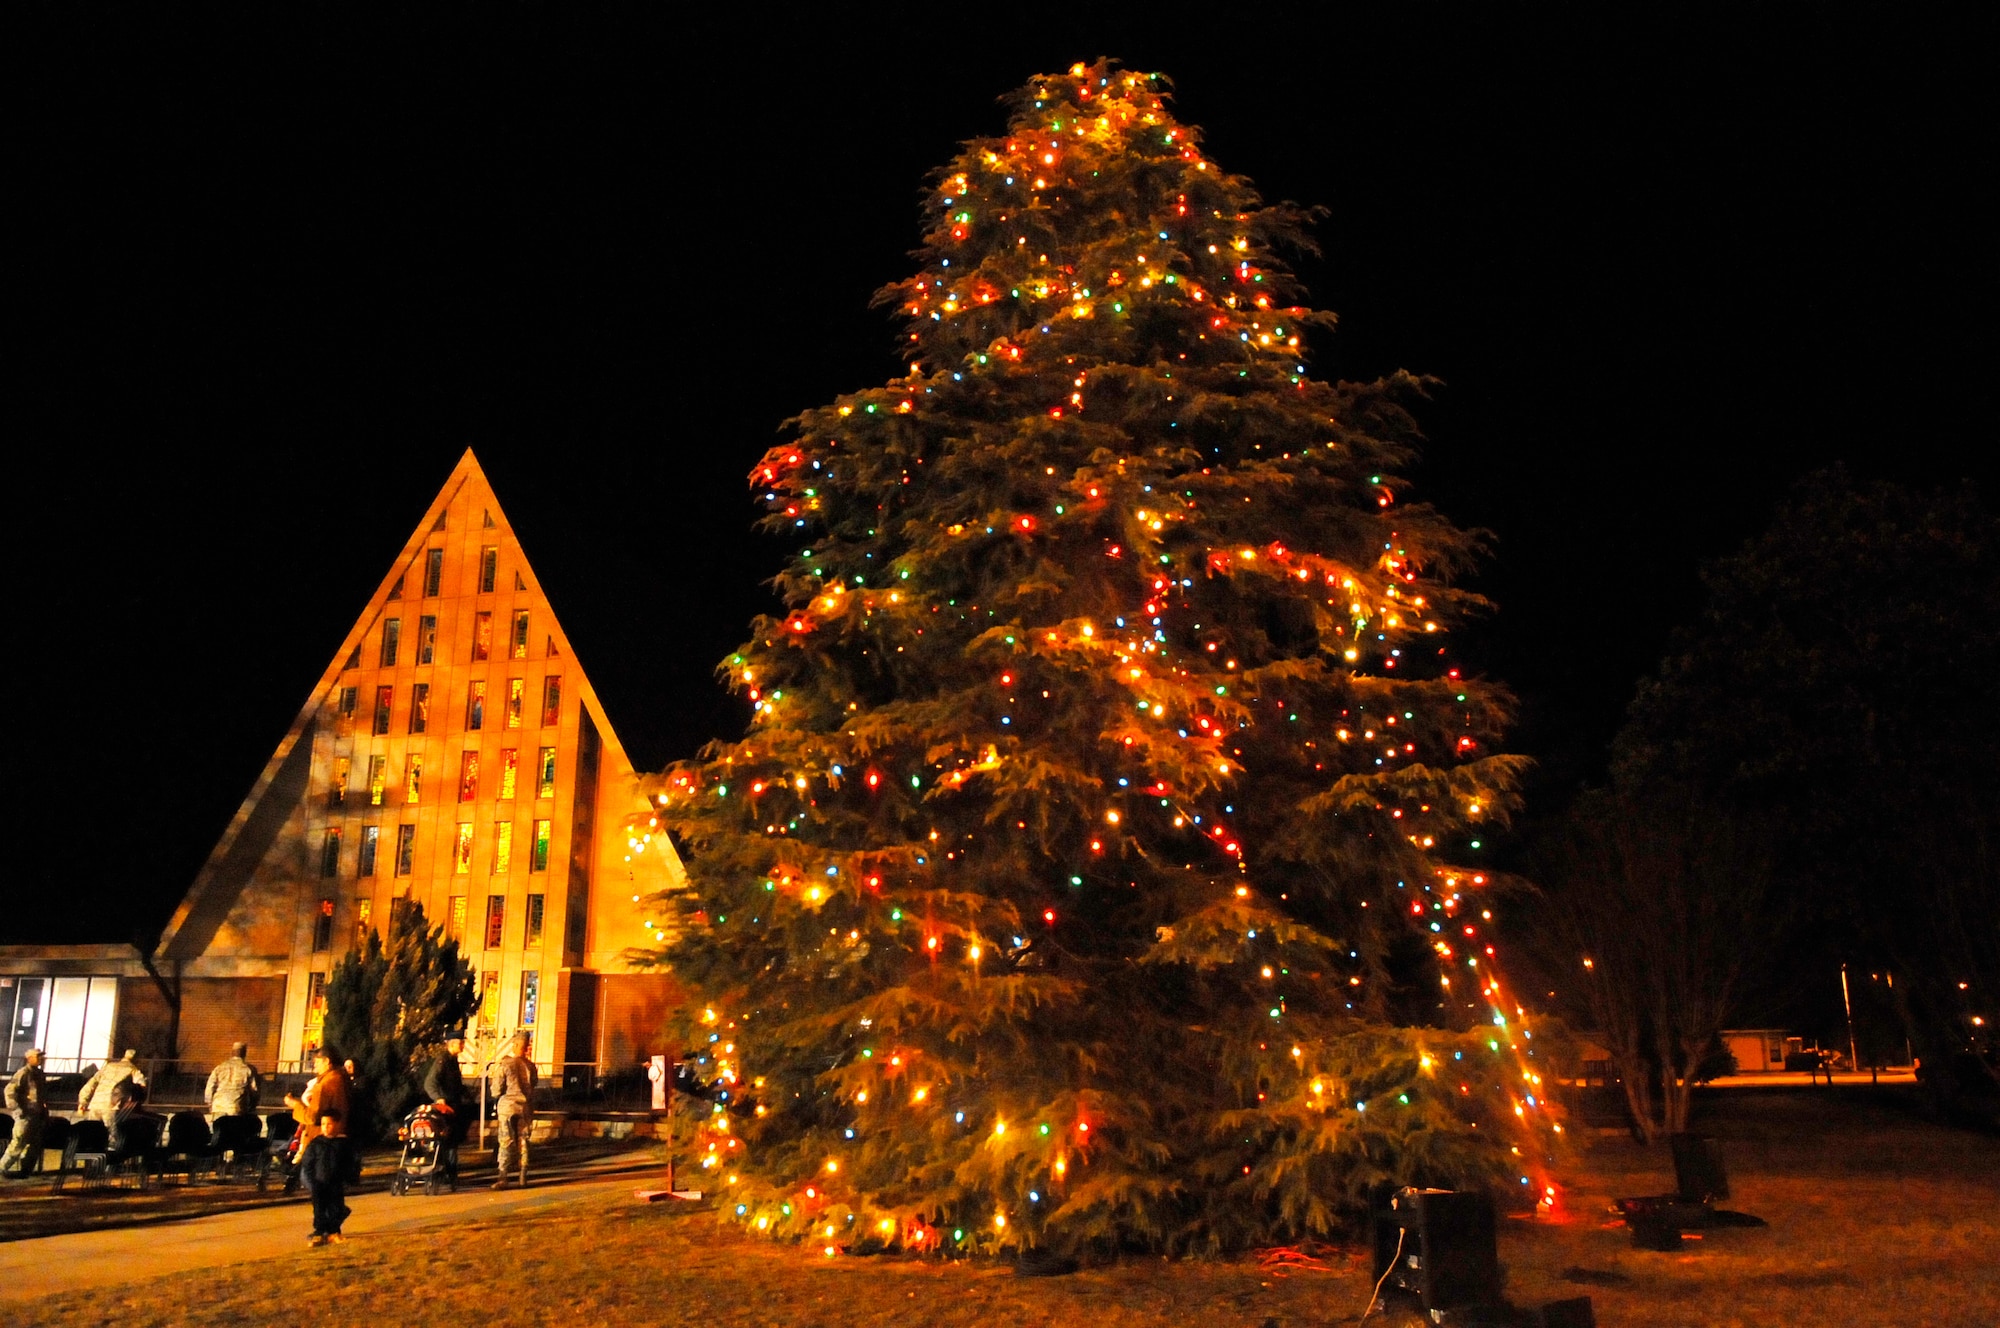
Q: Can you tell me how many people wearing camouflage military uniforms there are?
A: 4